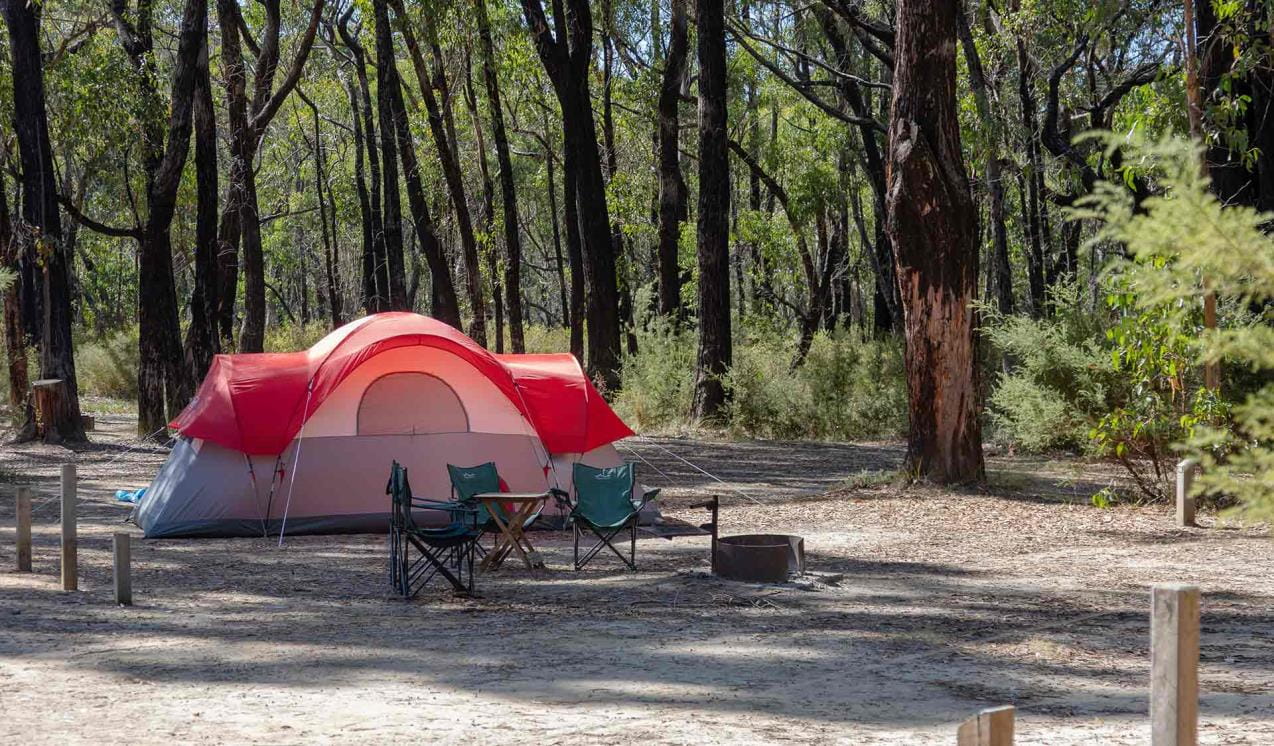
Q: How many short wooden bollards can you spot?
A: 6